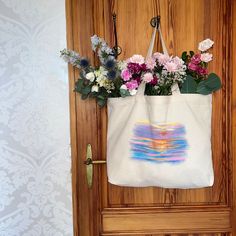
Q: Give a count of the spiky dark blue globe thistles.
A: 3